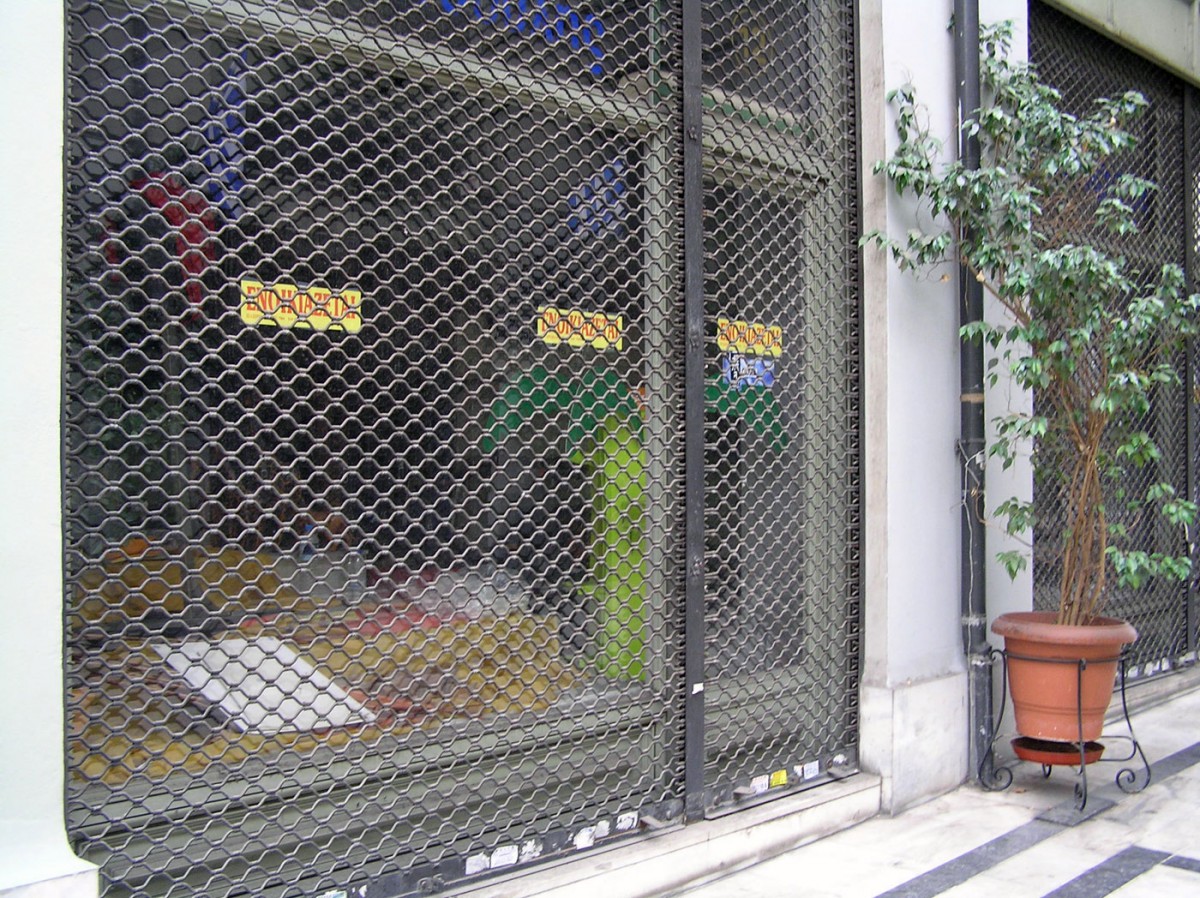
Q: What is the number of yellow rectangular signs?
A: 3